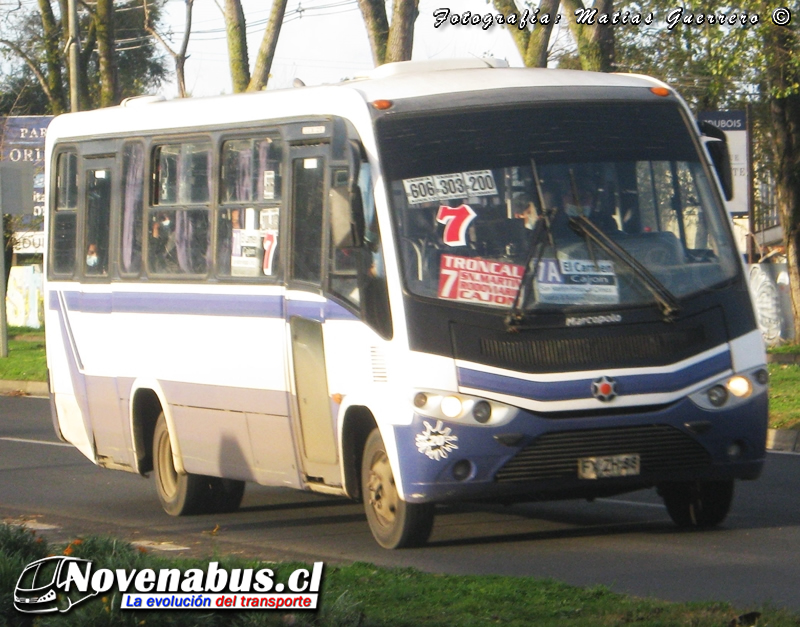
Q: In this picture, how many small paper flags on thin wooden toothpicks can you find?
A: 0